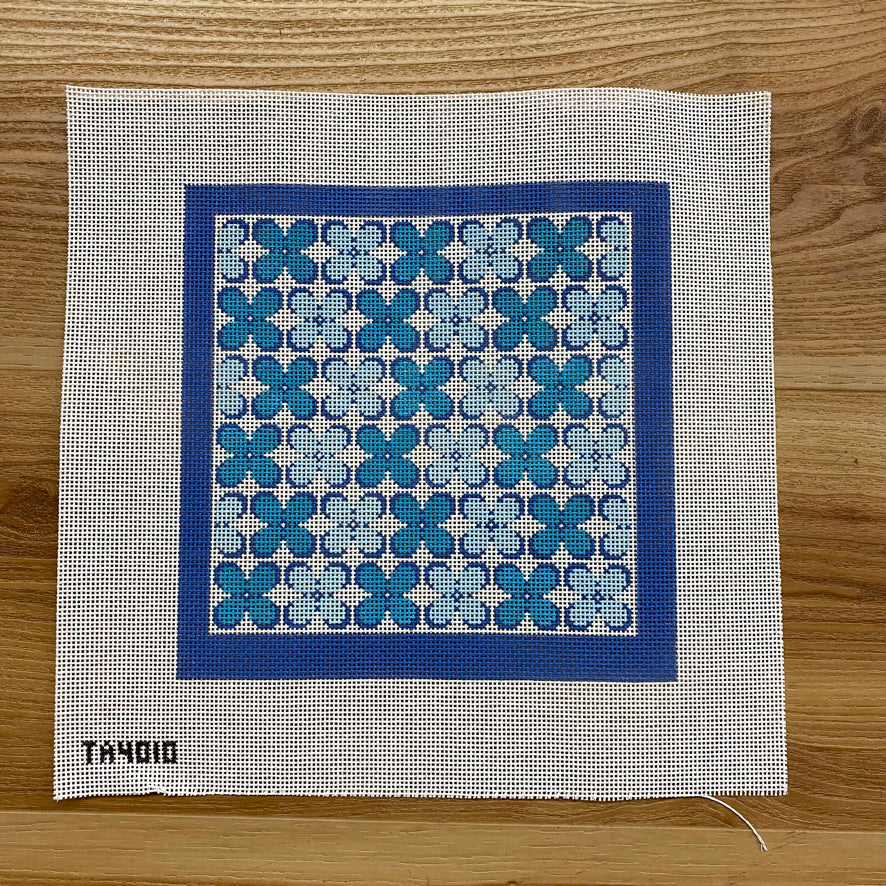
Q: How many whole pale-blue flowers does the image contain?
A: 15